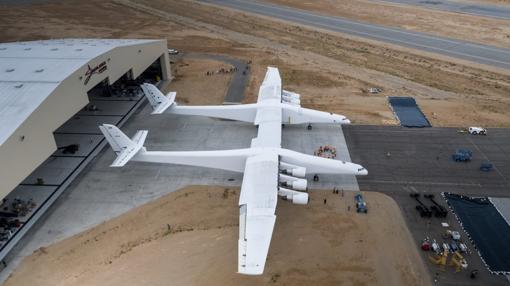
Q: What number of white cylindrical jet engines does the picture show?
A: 6